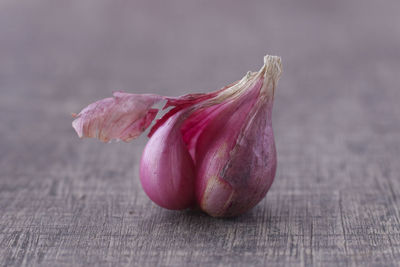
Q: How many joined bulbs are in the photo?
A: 2